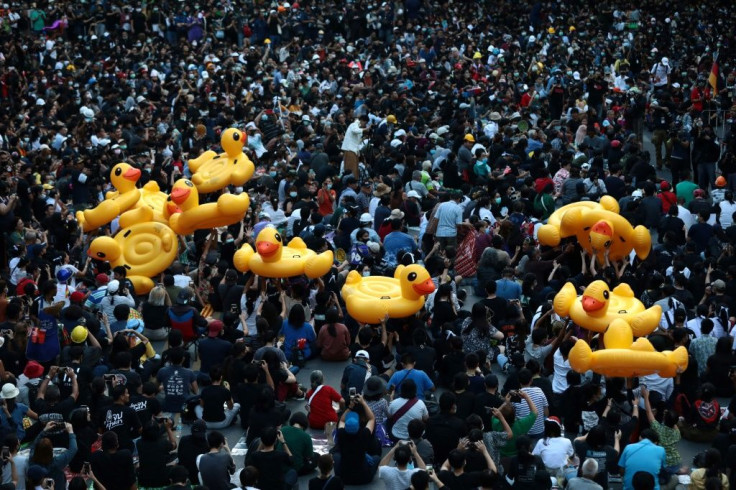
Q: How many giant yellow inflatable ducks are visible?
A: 11